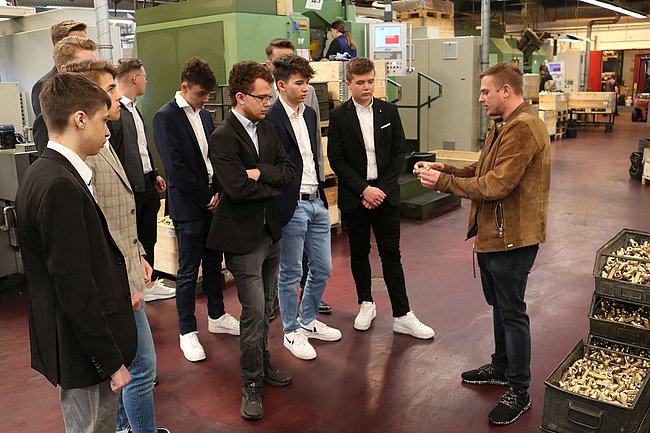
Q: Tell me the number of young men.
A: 11